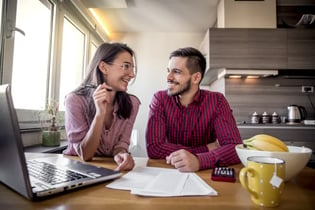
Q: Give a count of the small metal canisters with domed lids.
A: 3